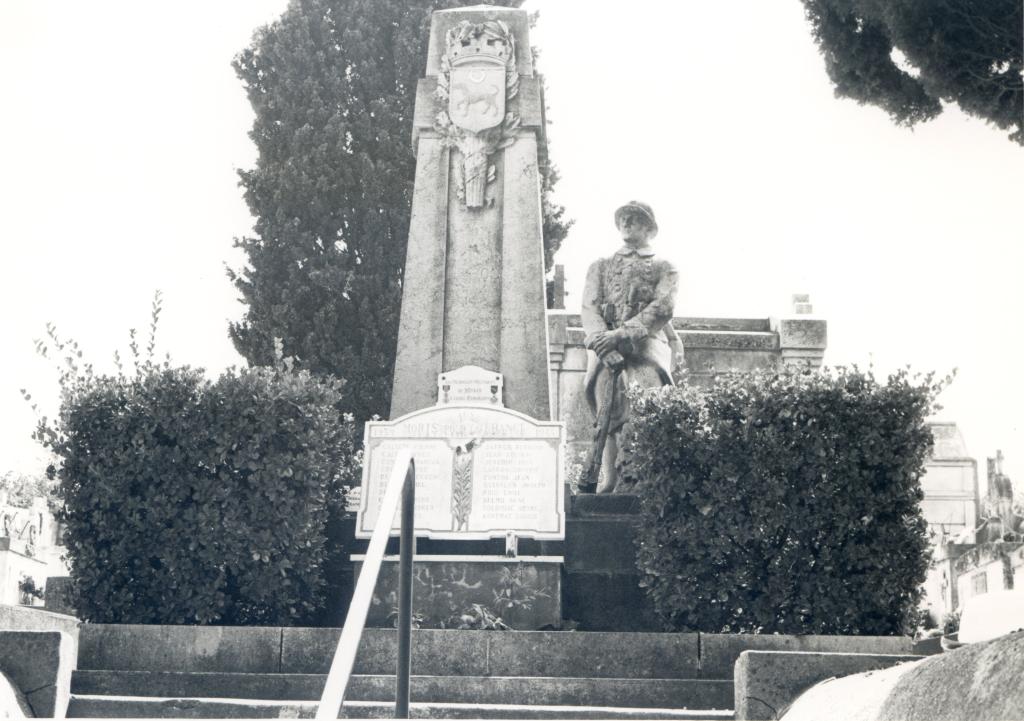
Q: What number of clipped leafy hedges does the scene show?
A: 2